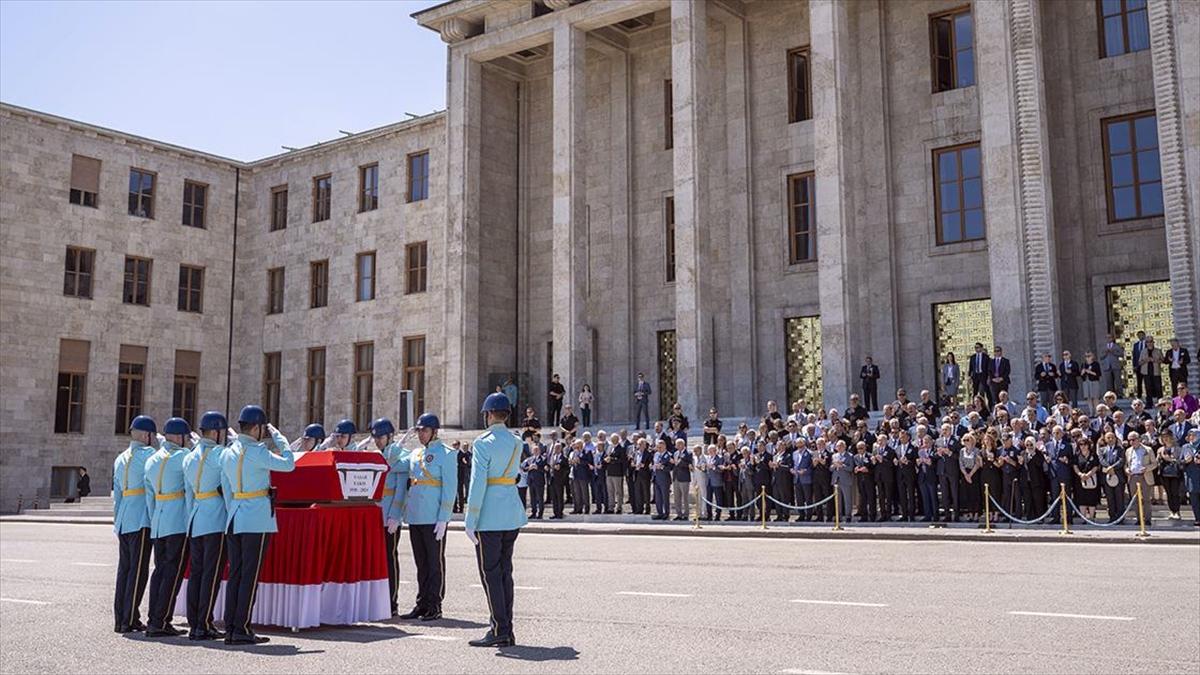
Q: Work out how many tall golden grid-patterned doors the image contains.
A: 4